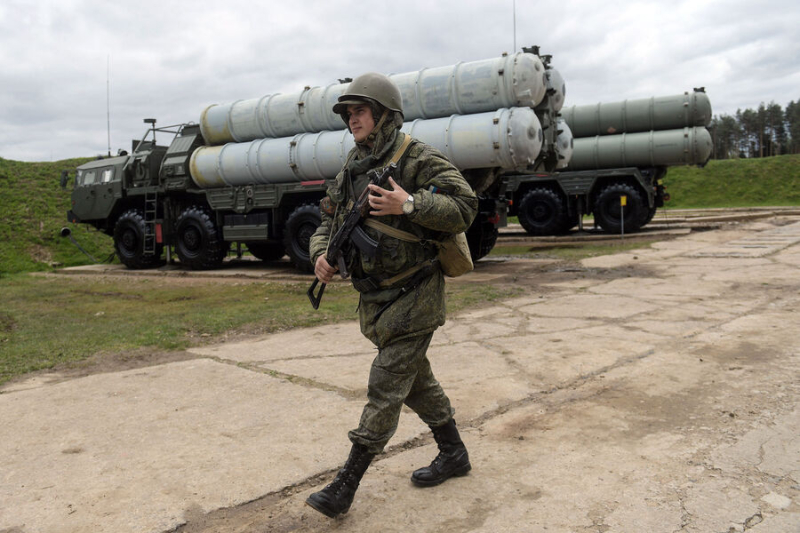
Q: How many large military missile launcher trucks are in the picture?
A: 2